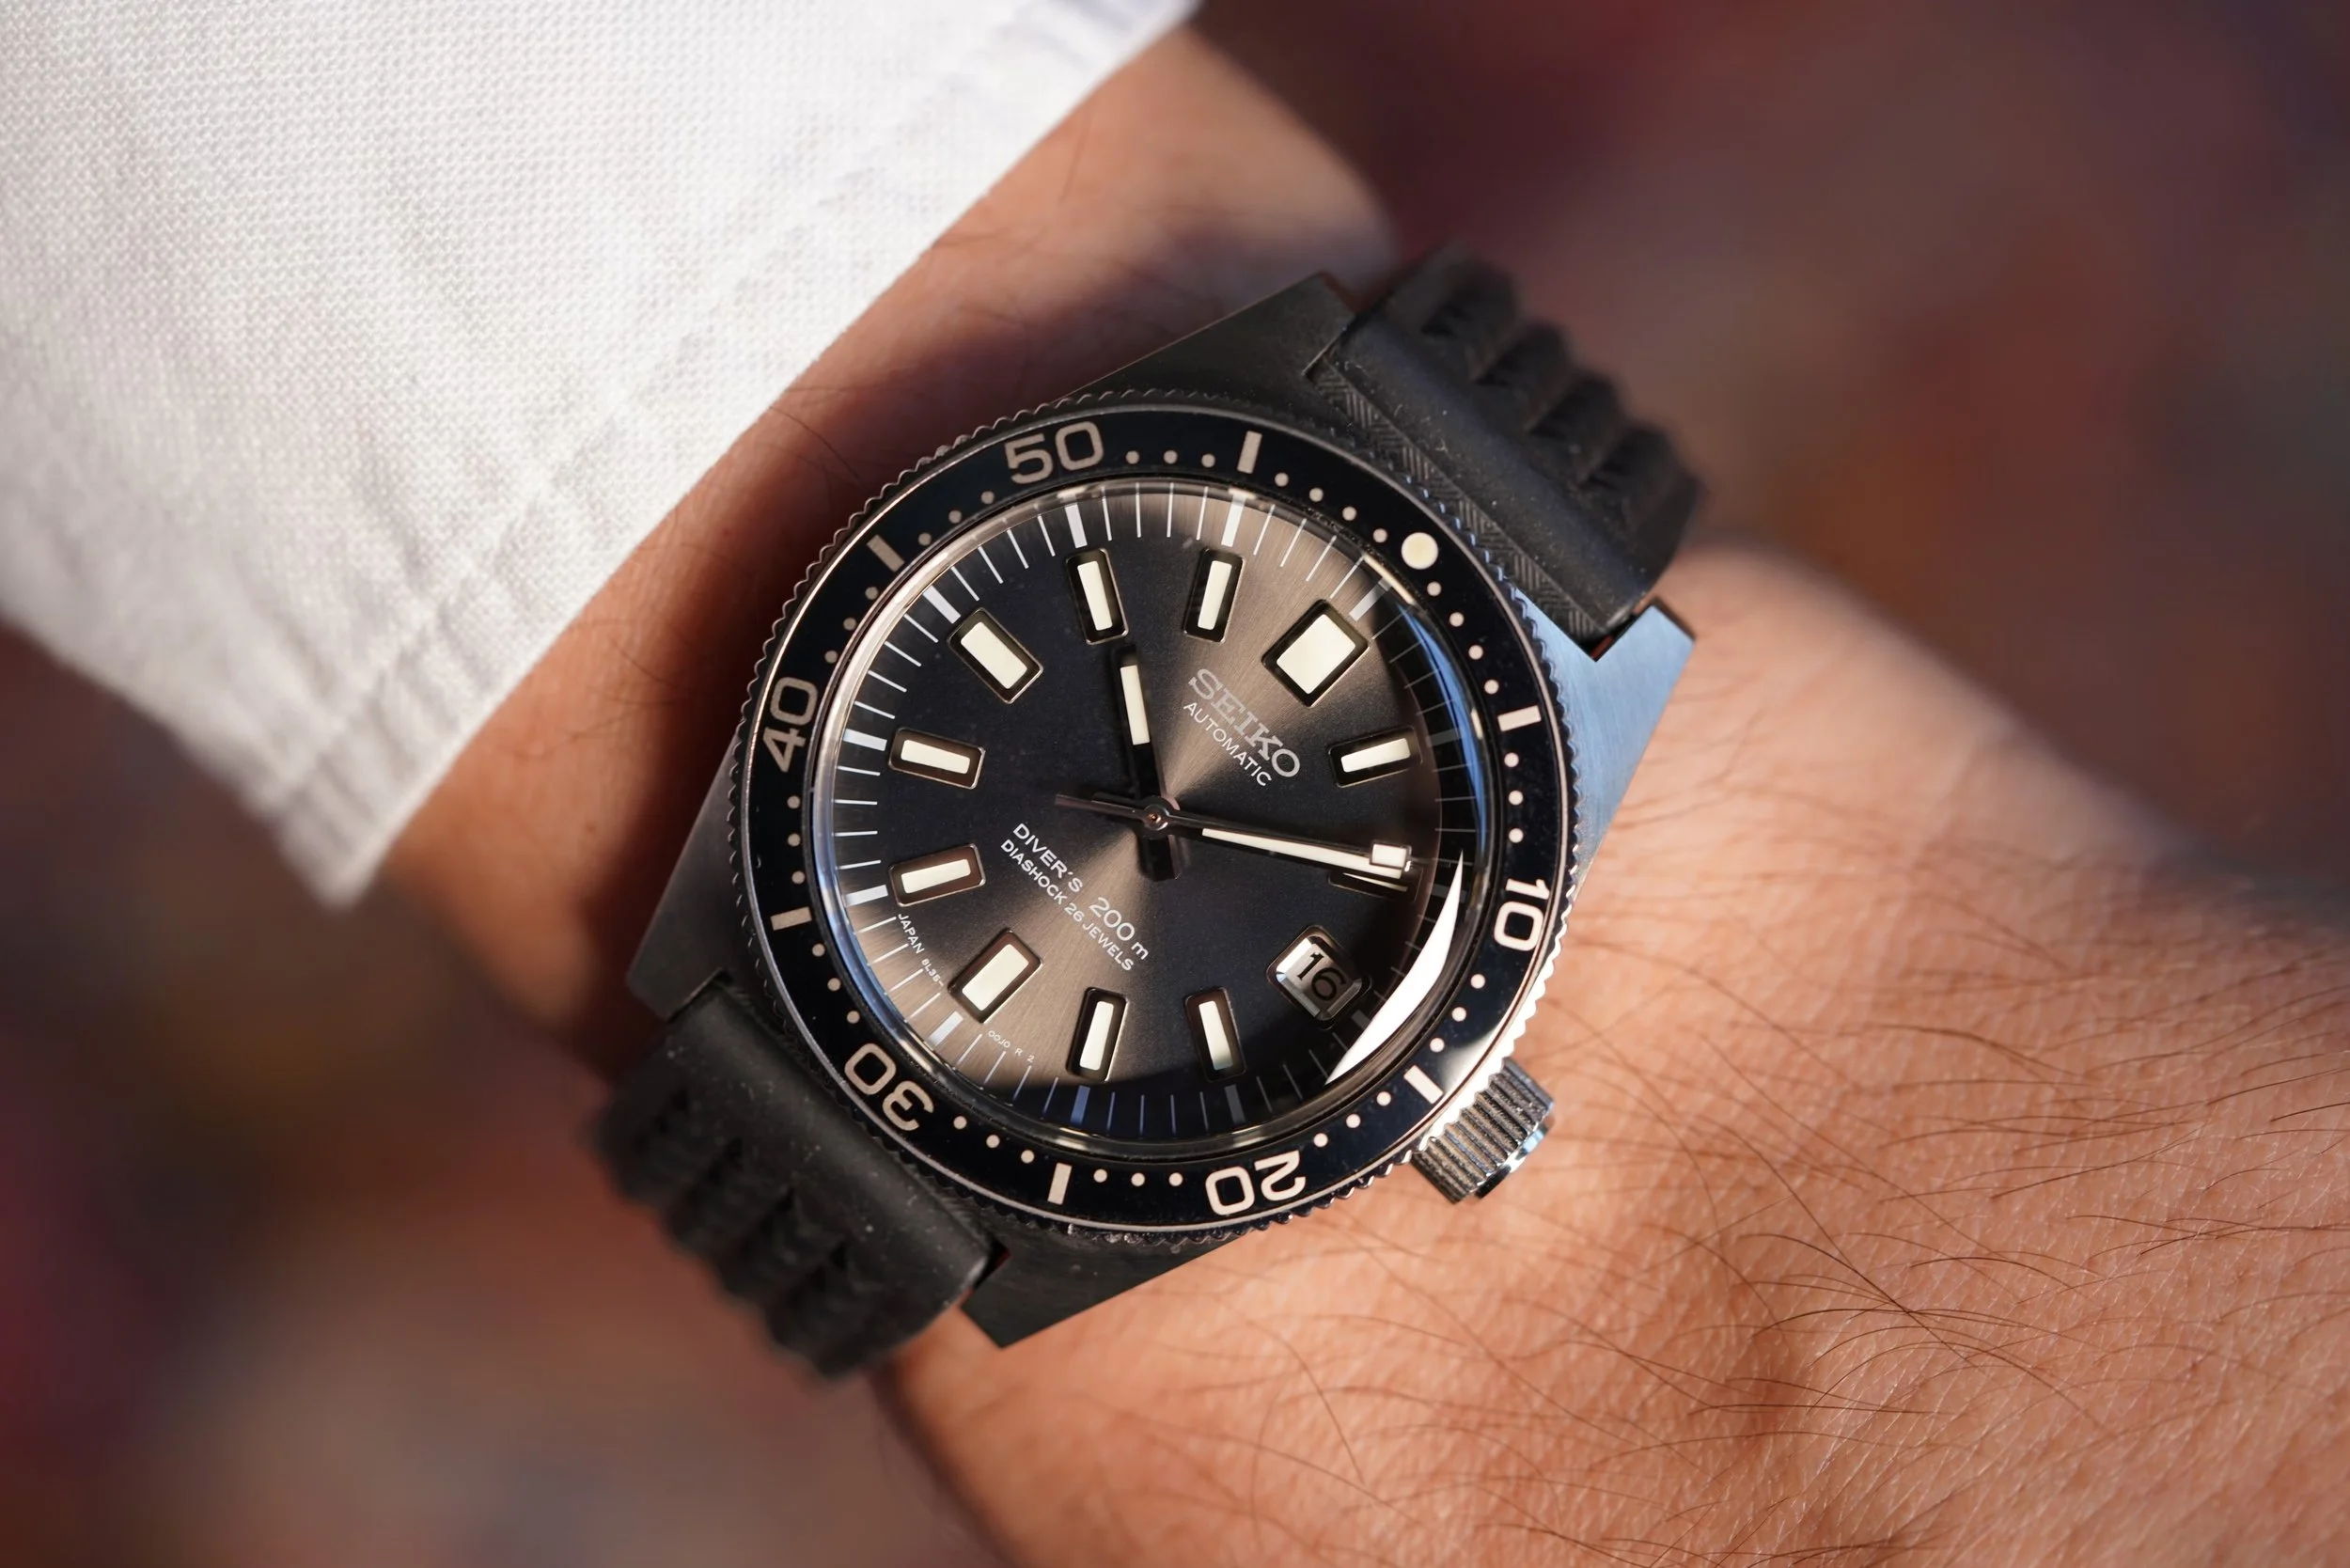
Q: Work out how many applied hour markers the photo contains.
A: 11